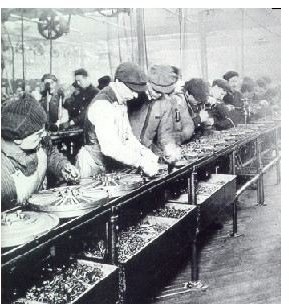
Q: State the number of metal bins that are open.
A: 3